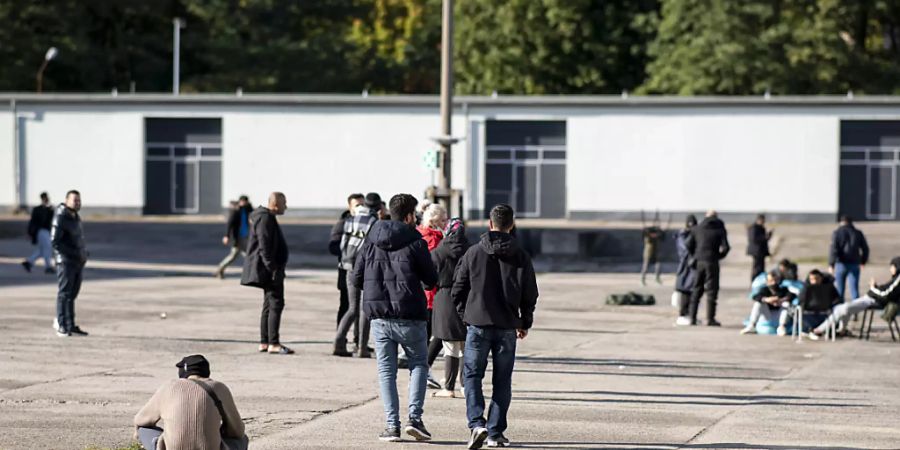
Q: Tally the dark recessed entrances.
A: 3